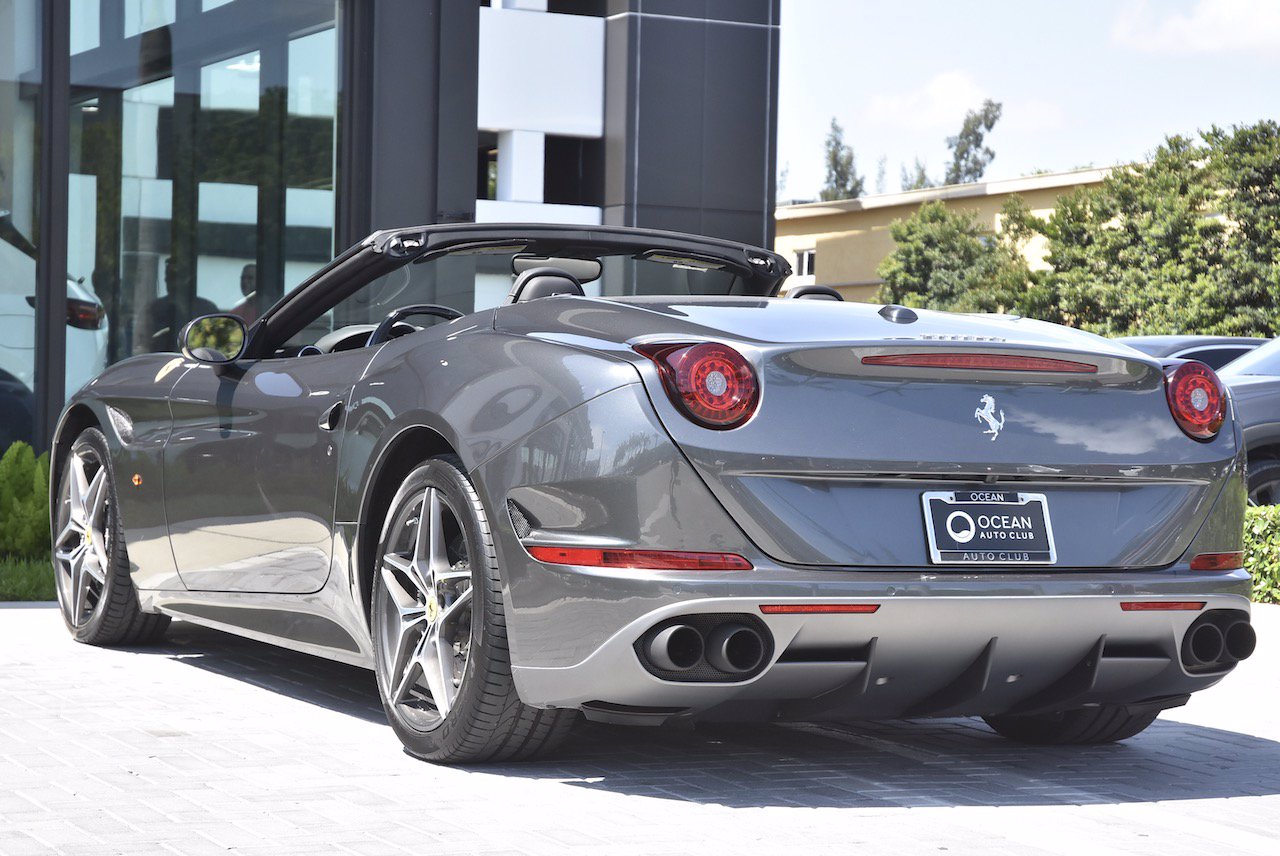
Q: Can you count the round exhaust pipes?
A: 4